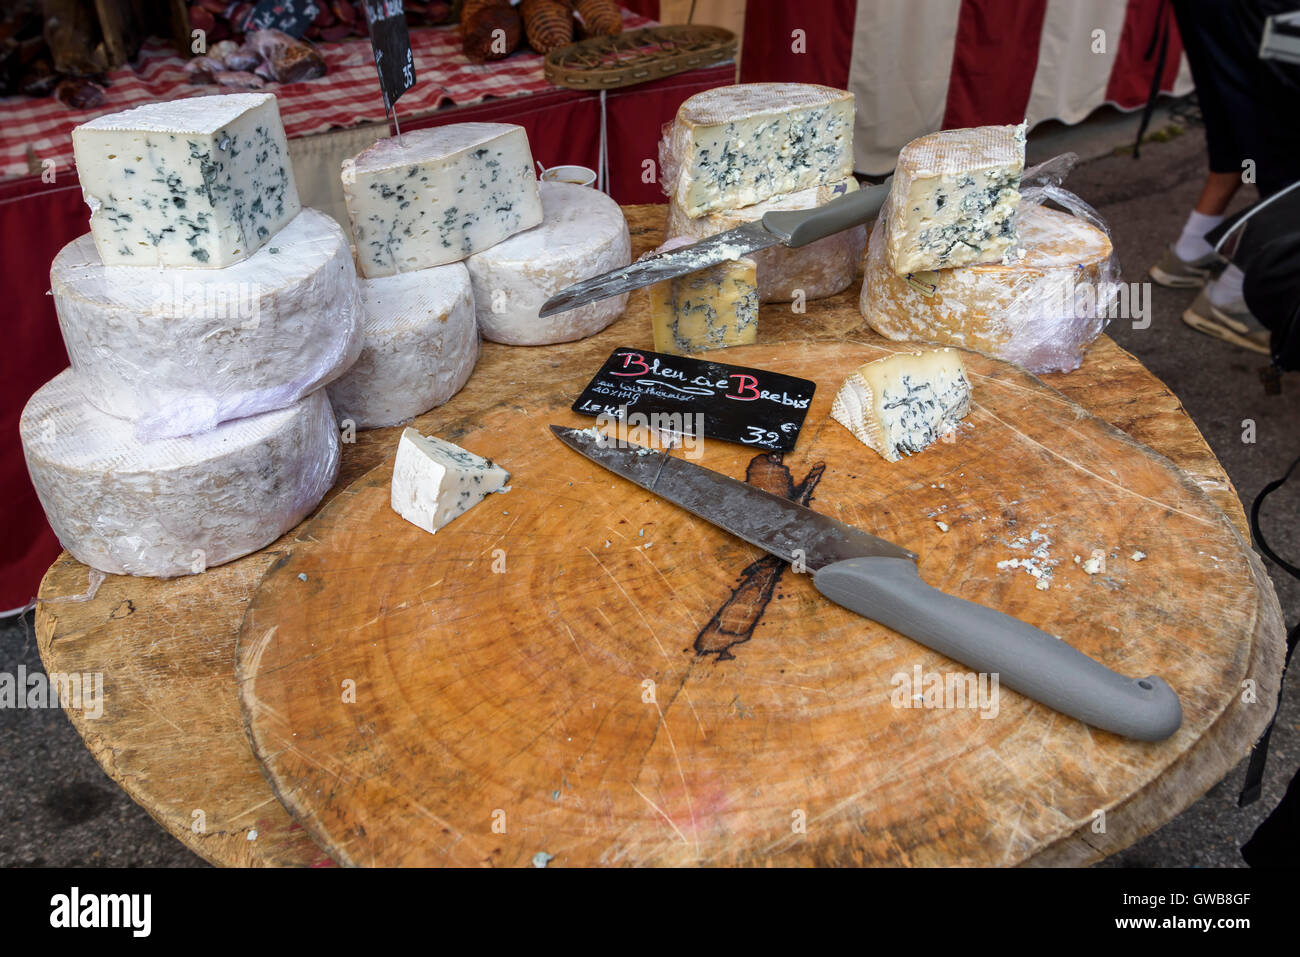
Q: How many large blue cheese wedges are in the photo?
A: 4